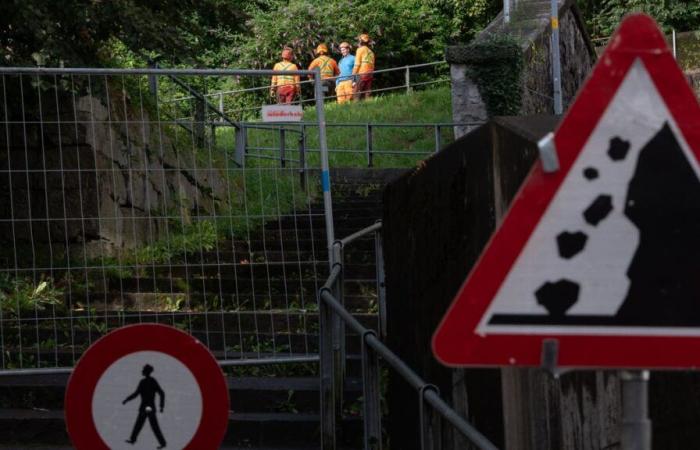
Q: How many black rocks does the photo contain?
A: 5